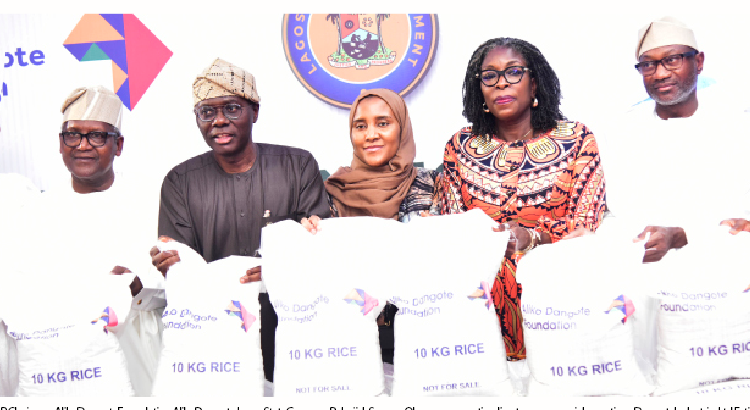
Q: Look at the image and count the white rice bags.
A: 6